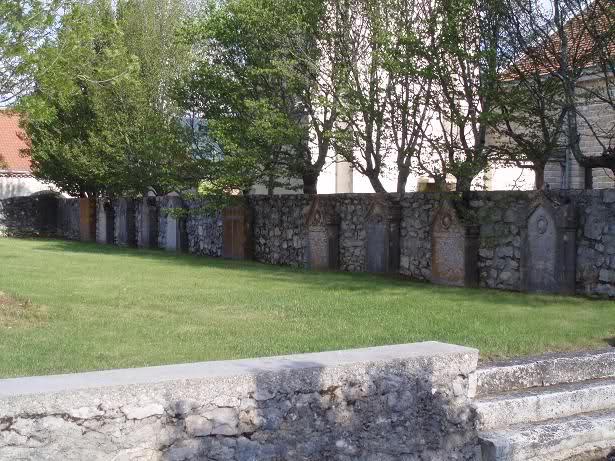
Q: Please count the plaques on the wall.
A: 10